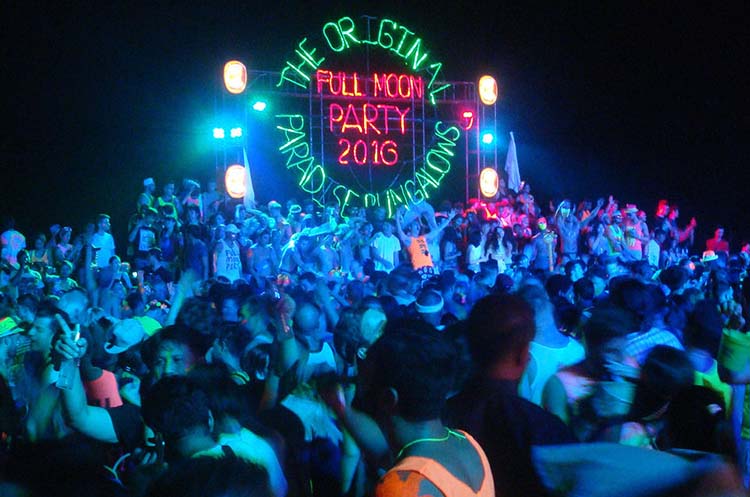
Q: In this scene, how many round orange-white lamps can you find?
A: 4